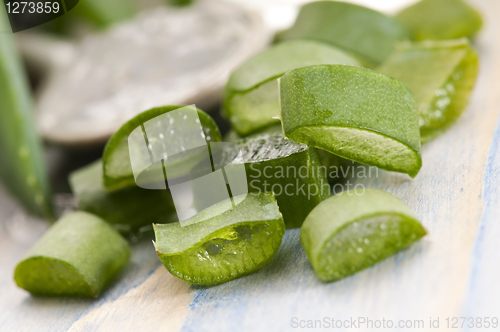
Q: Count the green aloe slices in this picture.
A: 11